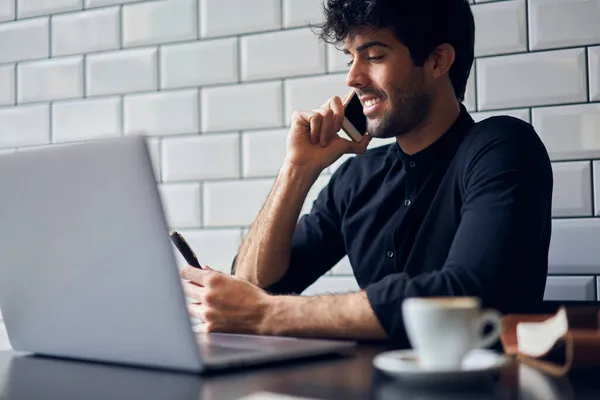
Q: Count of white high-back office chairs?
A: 0